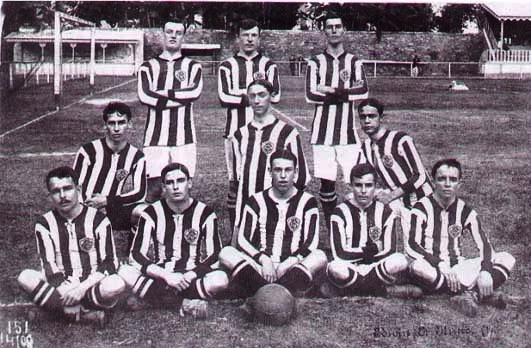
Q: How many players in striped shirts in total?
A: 11